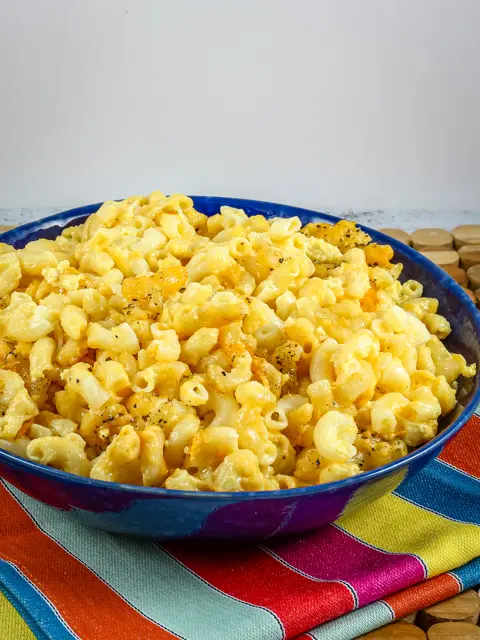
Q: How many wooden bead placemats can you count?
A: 1